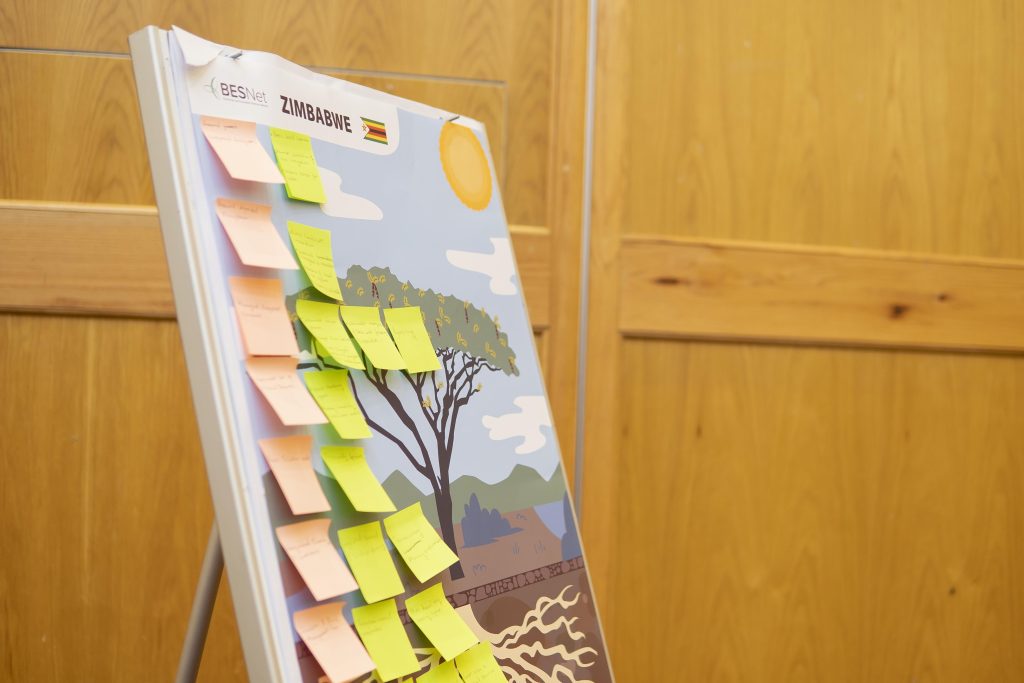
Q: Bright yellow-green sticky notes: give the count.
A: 13